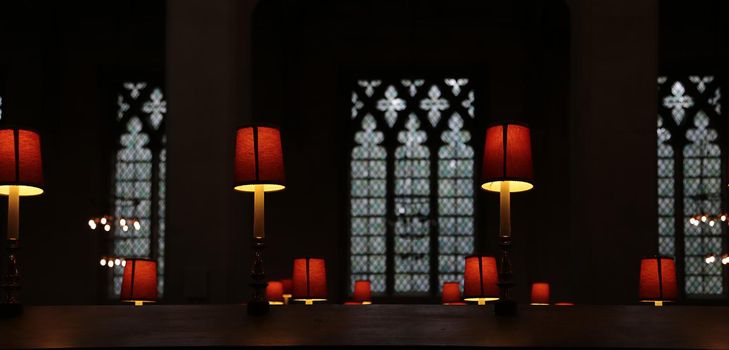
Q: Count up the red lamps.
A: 12